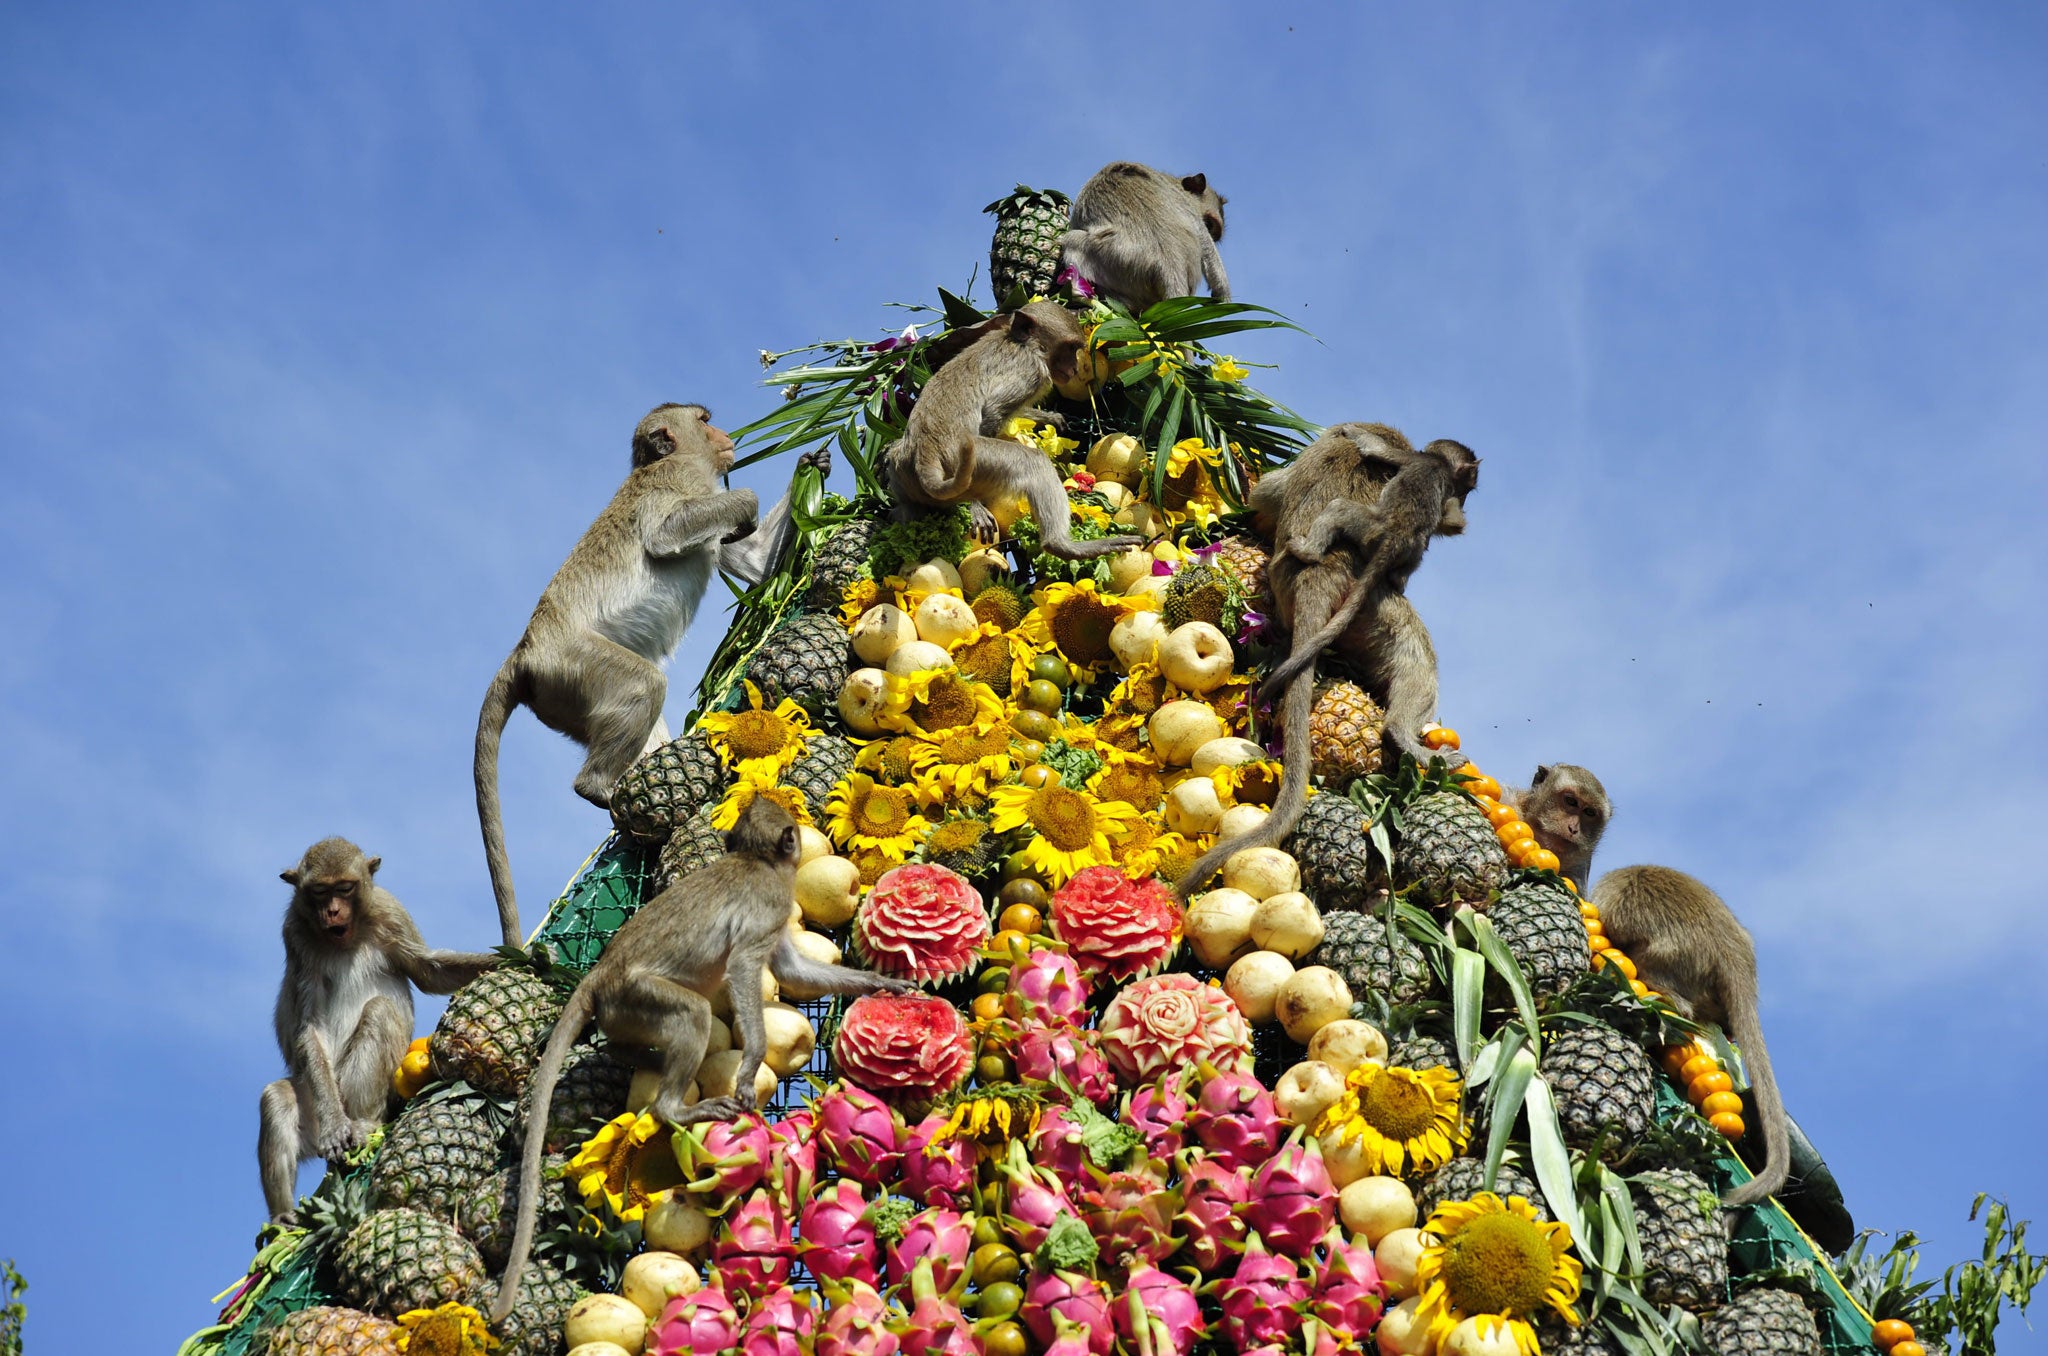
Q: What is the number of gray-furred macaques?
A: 9